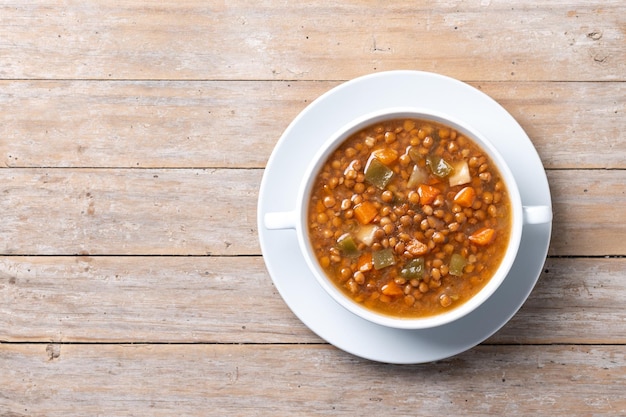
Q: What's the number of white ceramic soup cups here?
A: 1